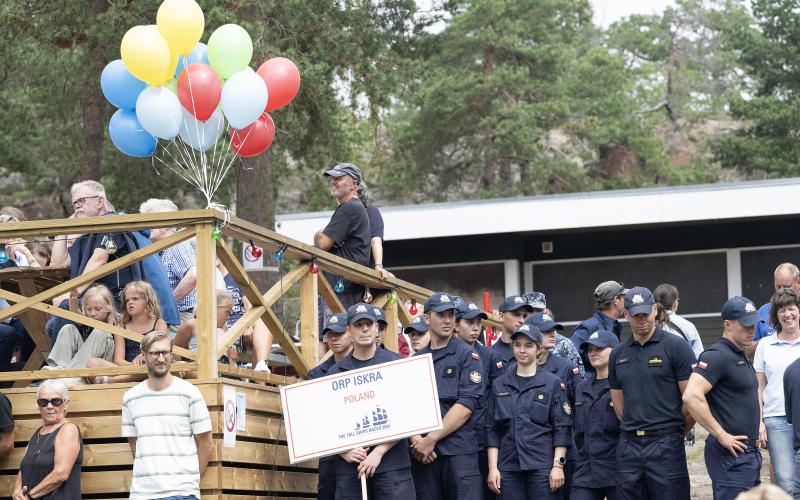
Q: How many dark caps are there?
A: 12